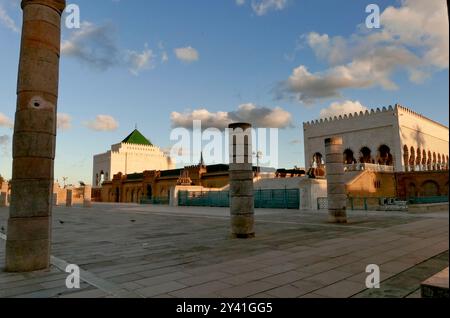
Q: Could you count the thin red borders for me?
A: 0